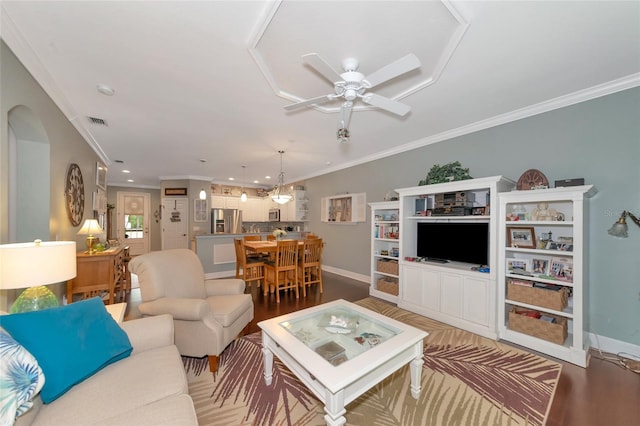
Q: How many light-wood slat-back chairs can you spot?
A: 6